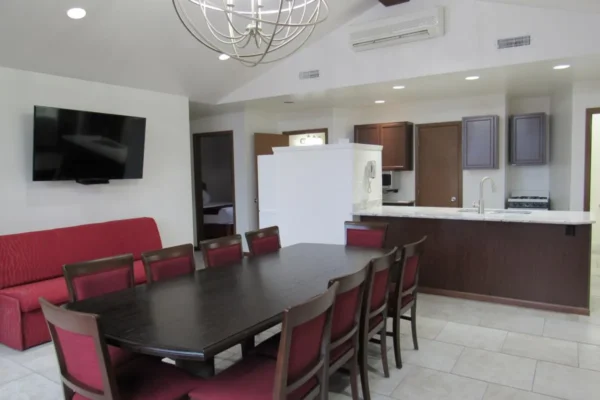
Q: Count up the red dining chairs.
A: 10